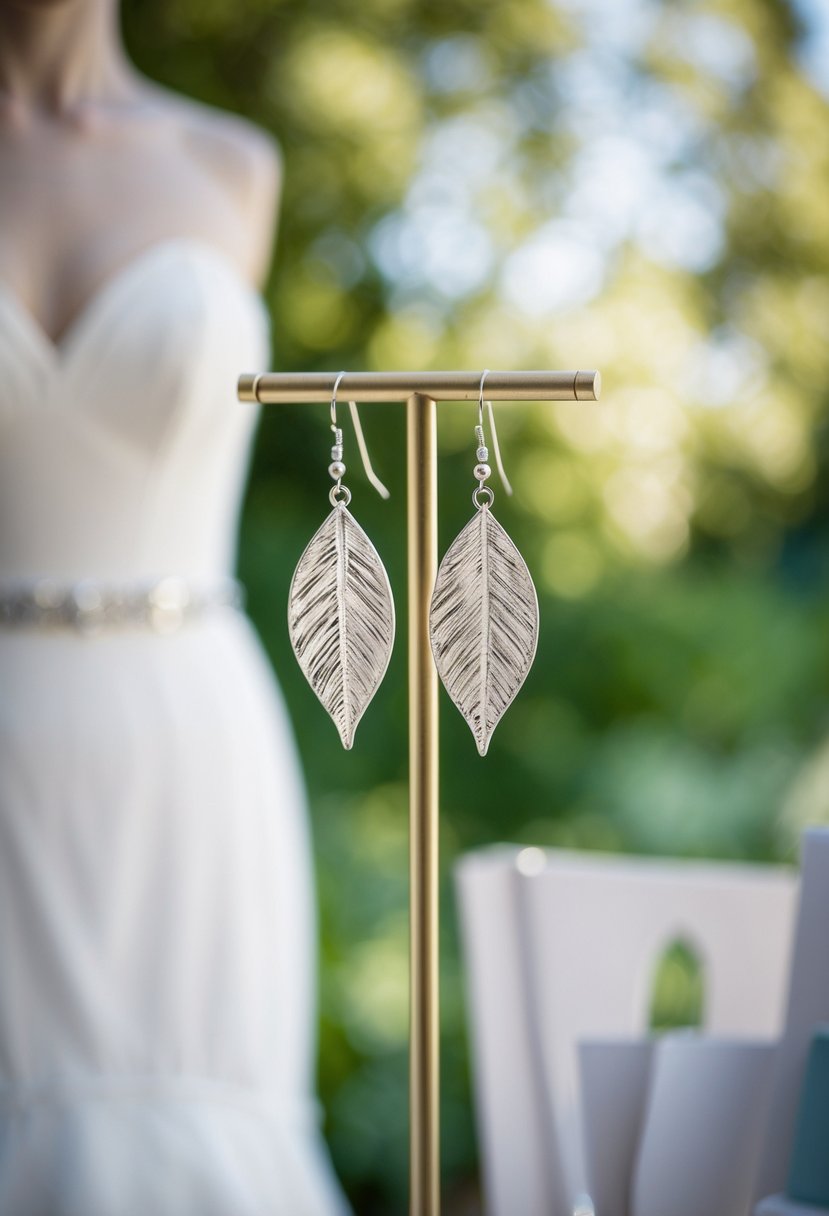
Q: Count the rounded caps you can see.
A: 2